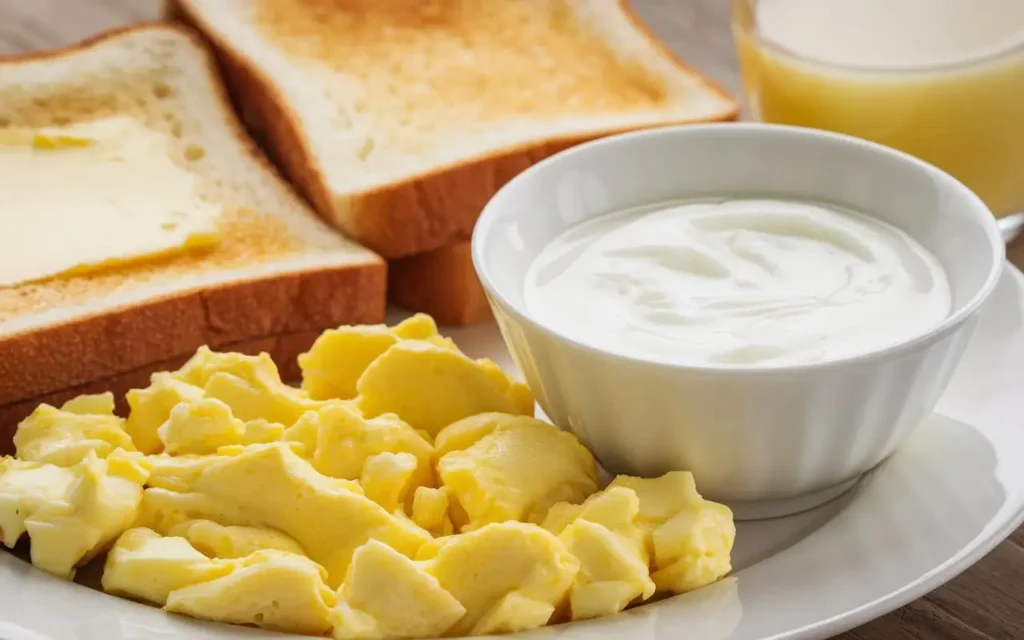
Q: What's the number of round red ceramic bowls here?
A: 0